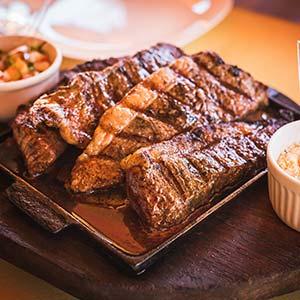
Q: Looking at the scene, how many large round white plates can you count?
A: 1